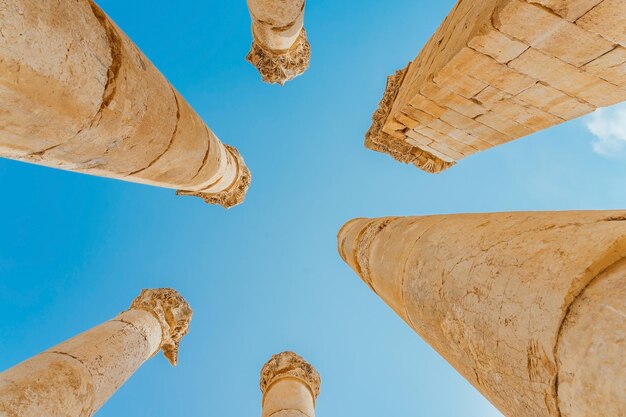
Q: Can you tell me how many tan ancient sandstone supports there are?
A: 6